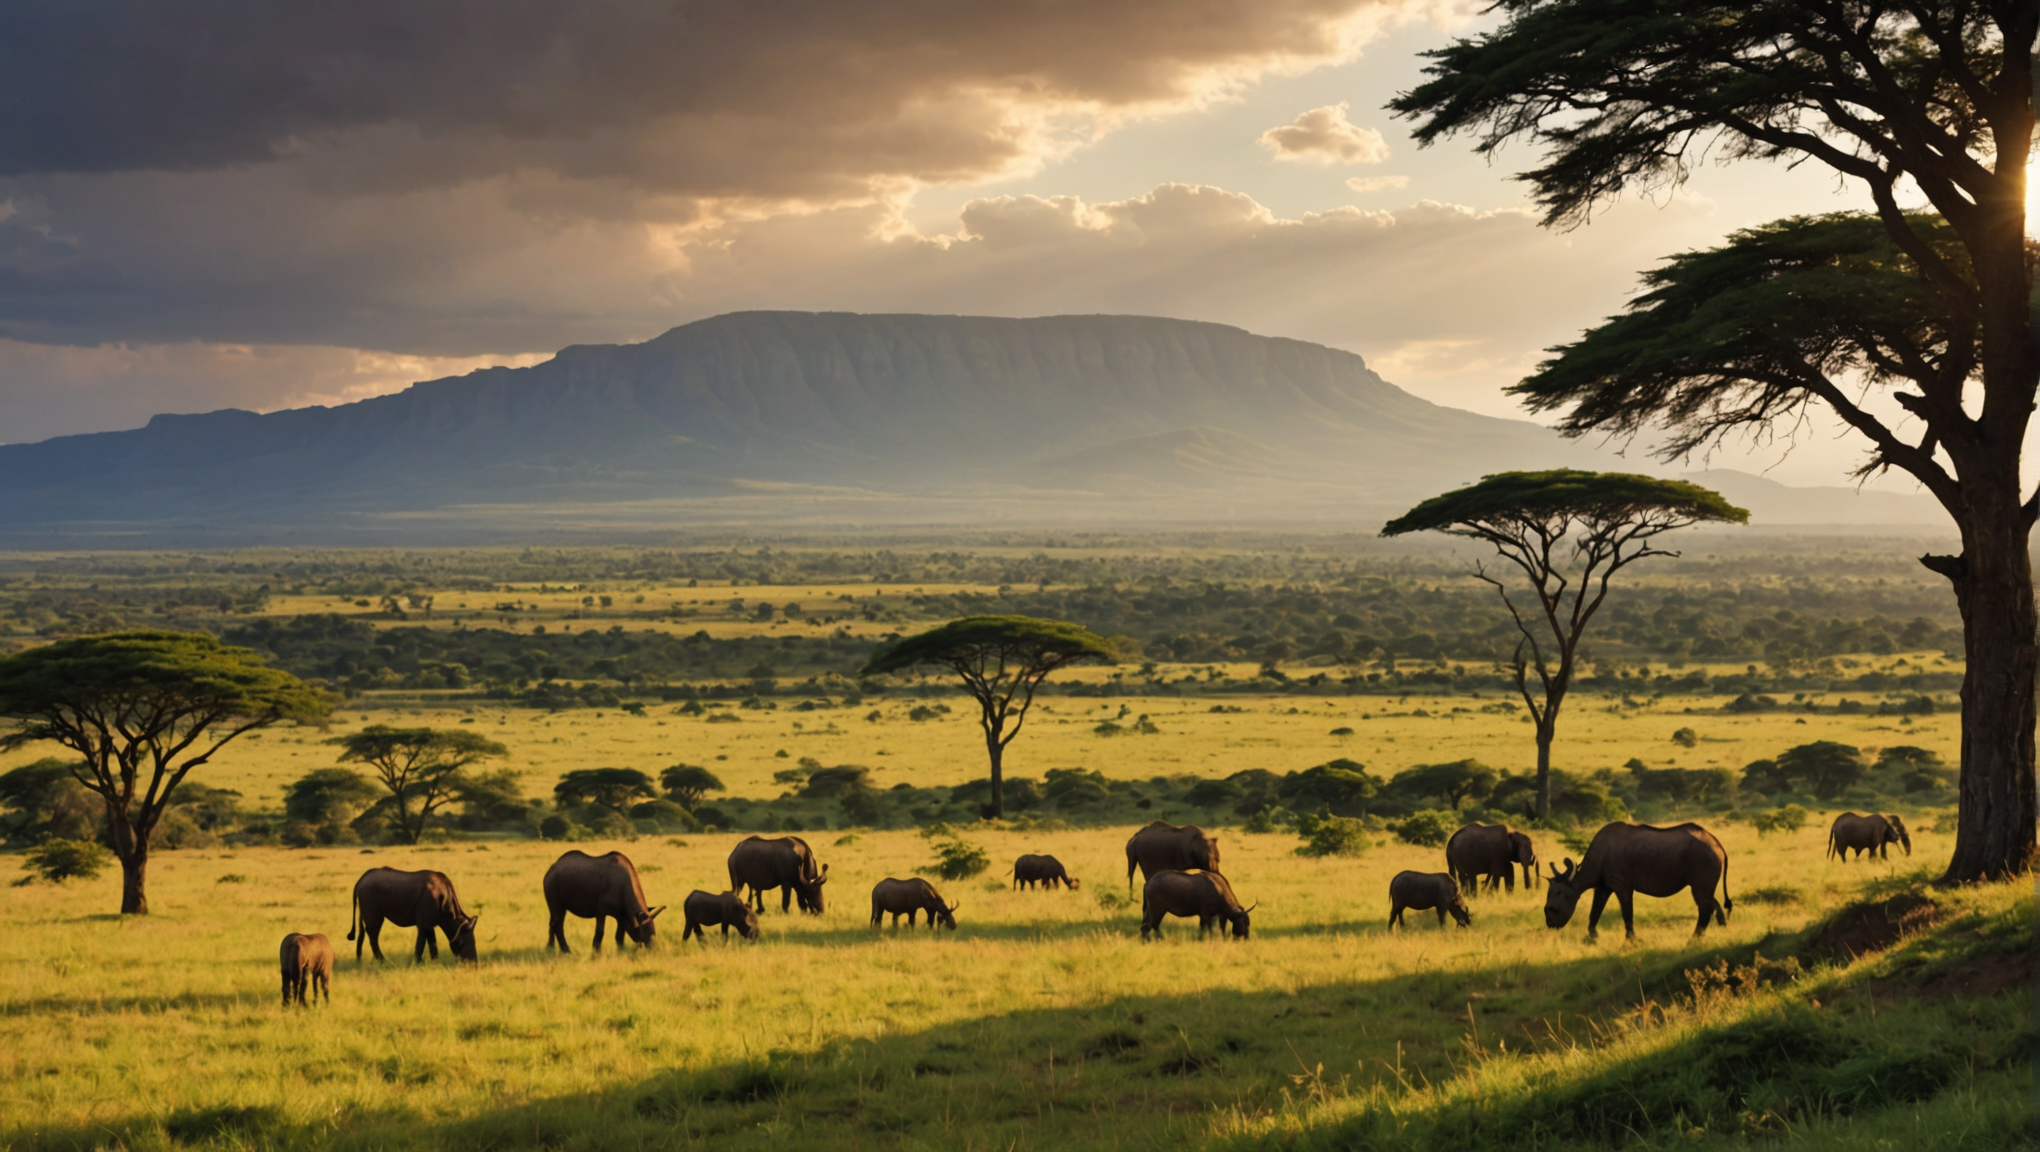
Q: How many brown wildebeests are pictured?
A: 11